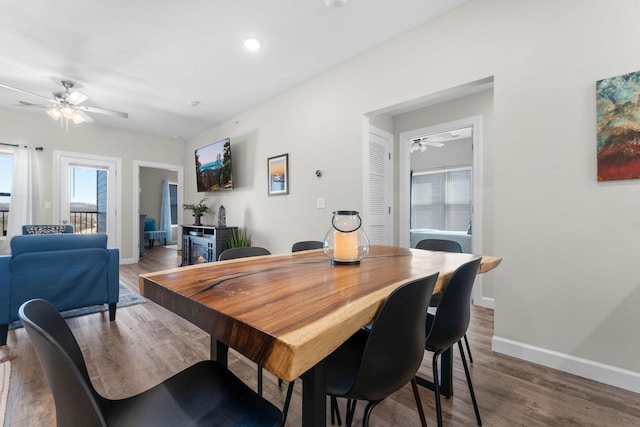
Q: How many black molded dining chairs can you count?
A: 6